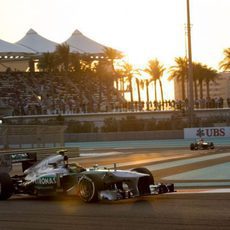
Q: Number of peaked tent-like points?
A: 2